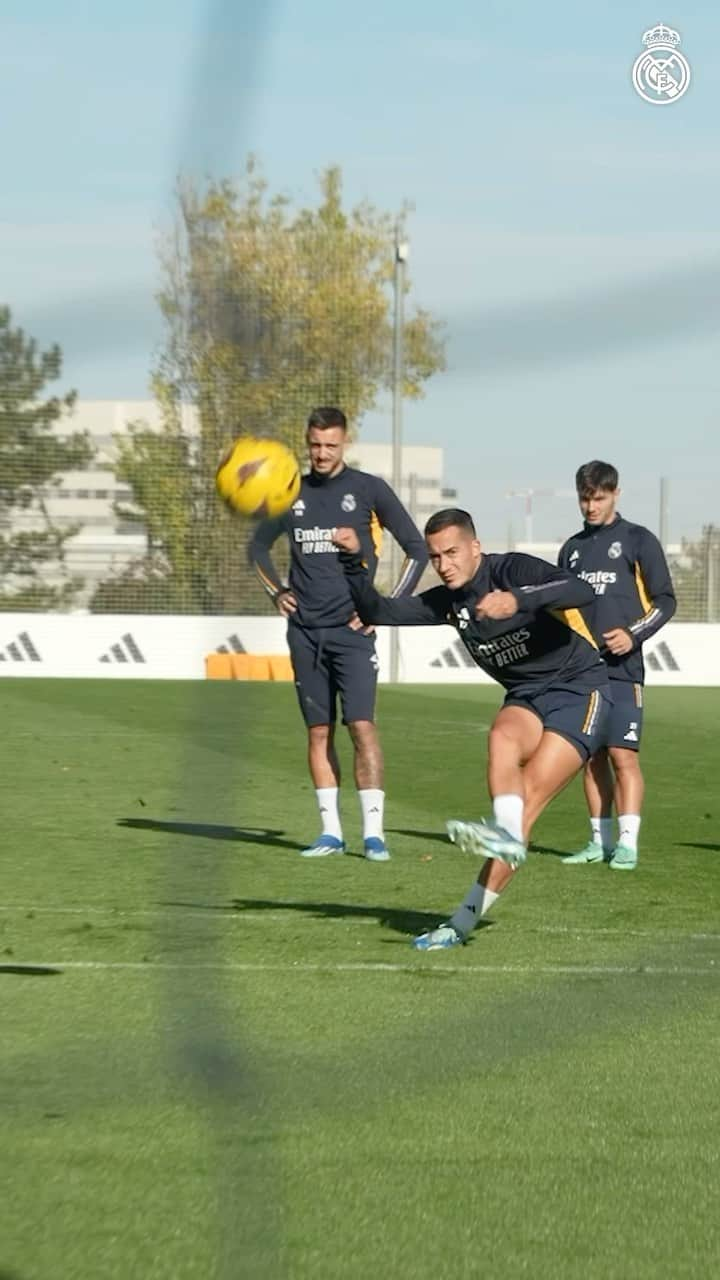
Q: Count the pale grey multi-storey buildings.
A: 2